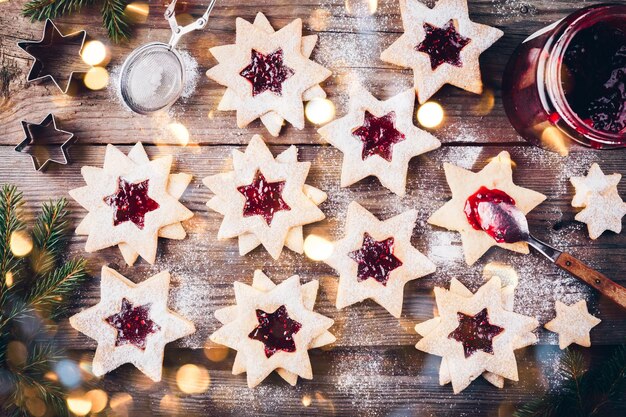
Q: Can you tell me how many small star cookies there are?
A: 3